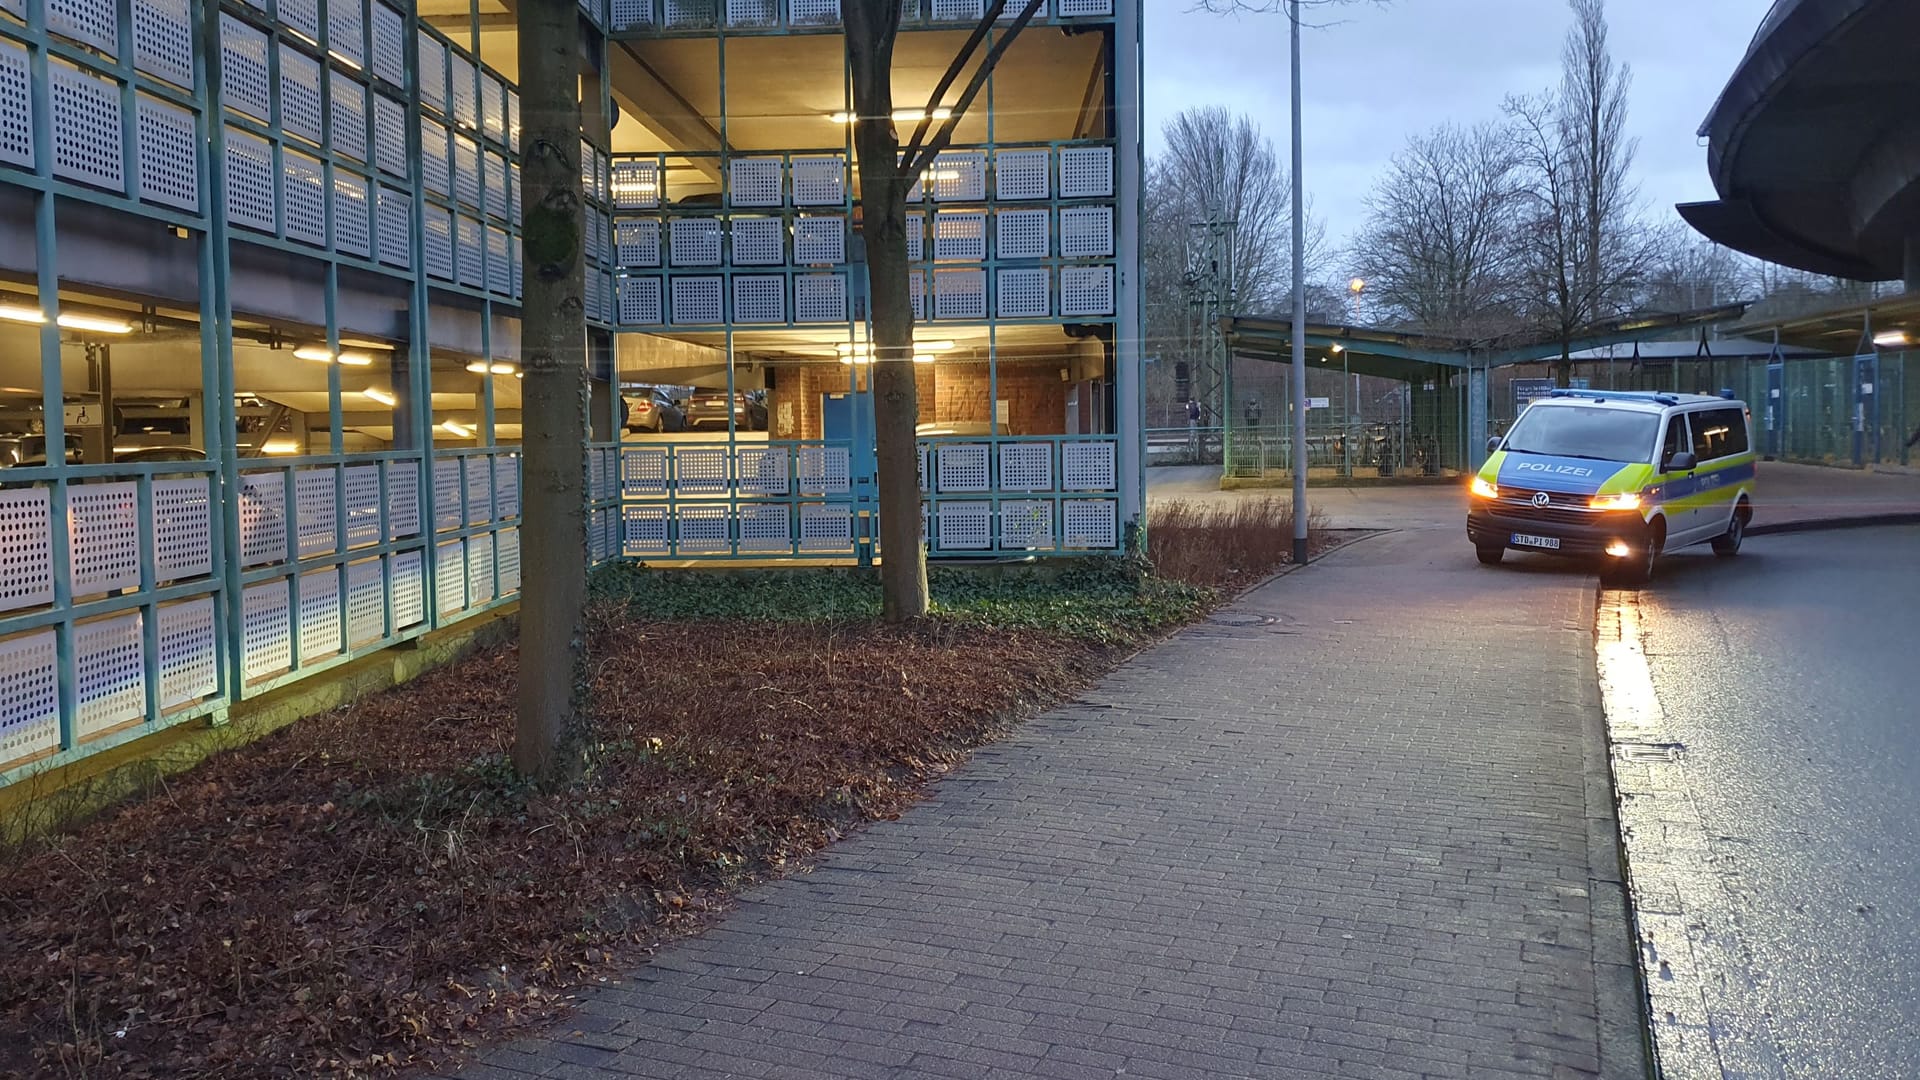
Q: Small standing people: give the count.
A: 2